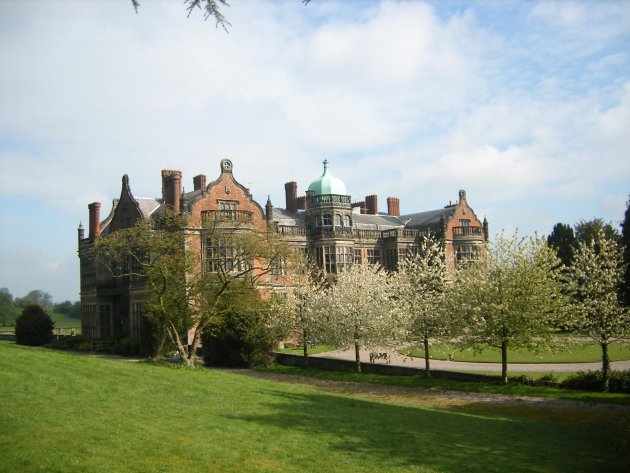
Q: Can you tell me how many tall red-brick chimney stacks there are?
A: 6